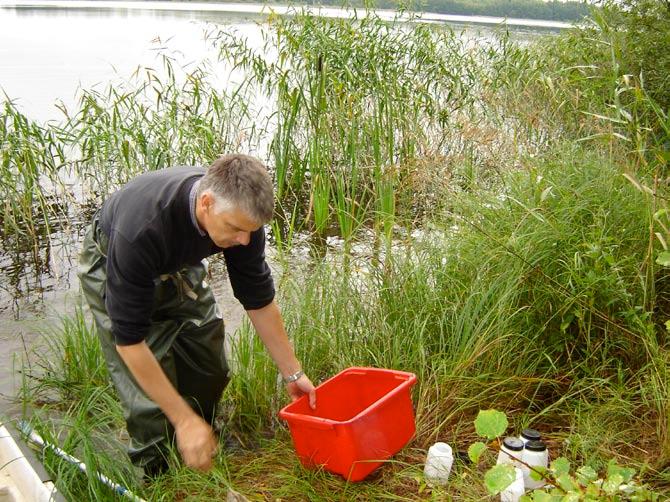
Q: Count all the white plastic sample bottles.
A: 5